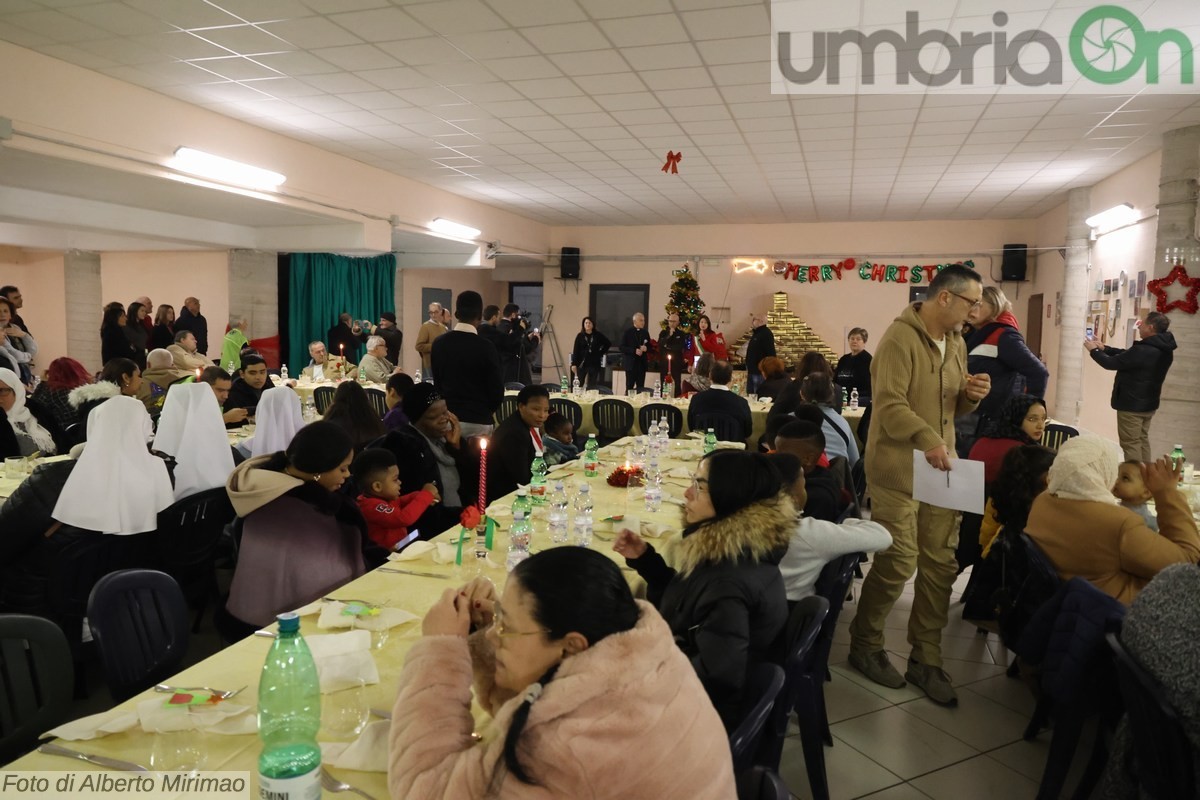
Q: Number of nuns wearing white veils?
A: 3